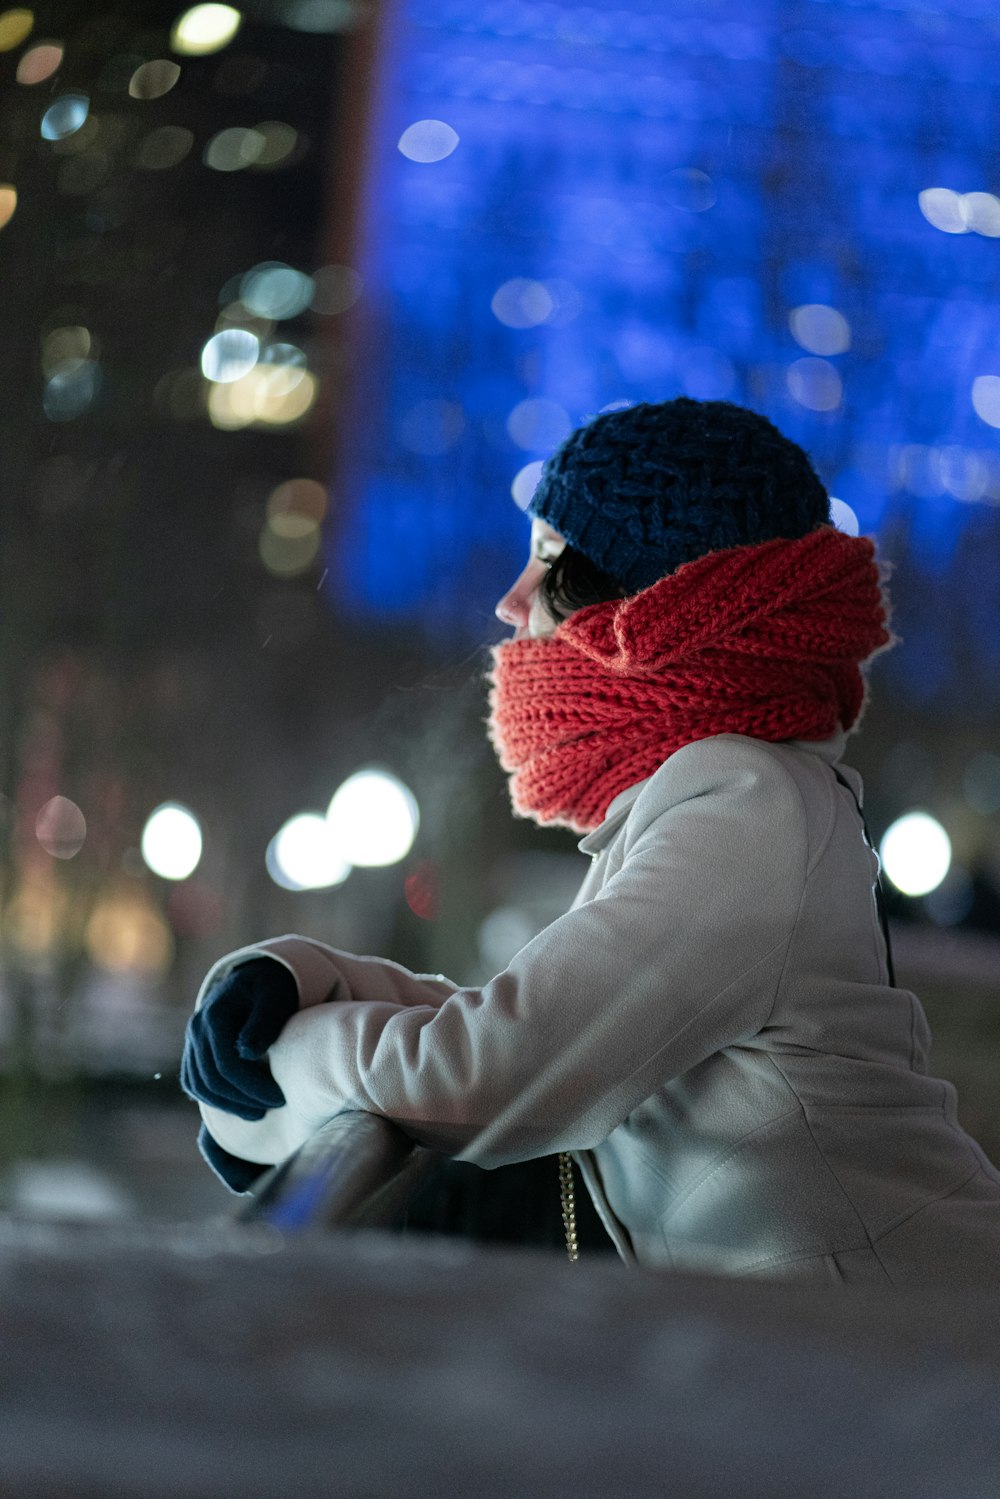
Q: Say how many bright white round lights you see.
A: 4